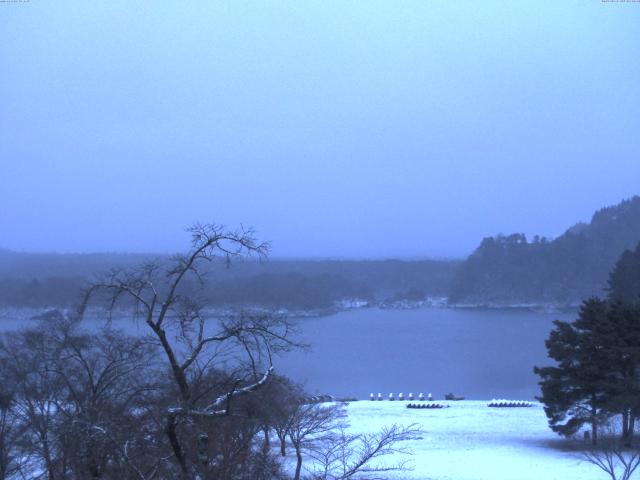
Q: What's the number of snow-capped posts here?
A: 7